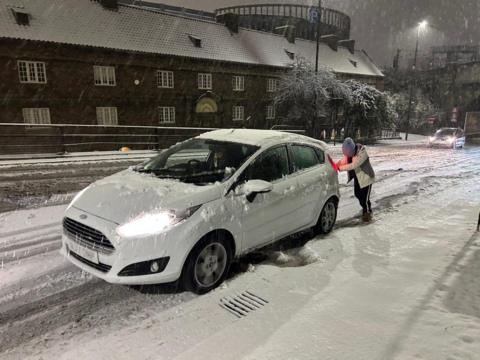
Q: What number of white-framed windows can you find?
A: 11